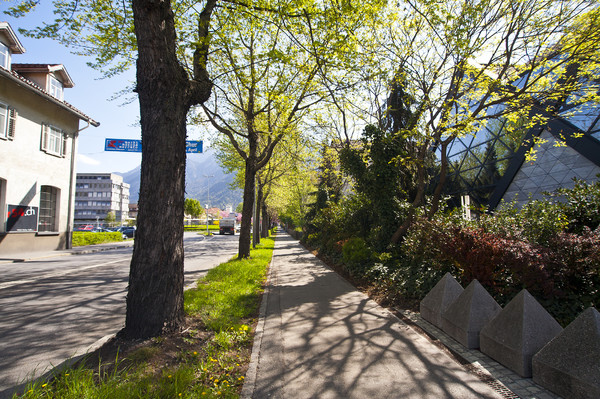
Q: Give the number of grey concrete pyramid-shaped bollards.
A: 4